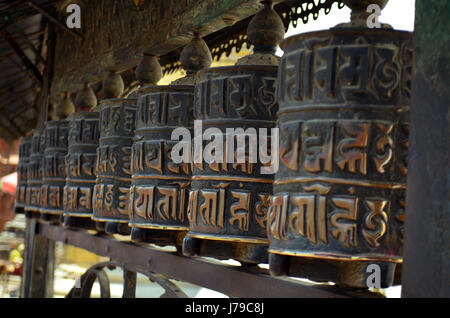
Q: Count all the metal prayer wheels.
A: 8